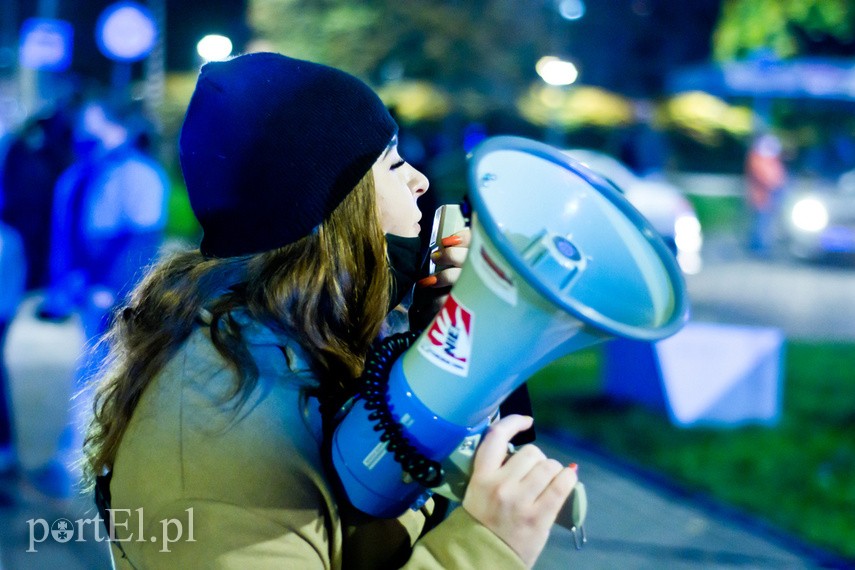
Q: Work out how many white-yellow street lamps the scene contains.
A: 2